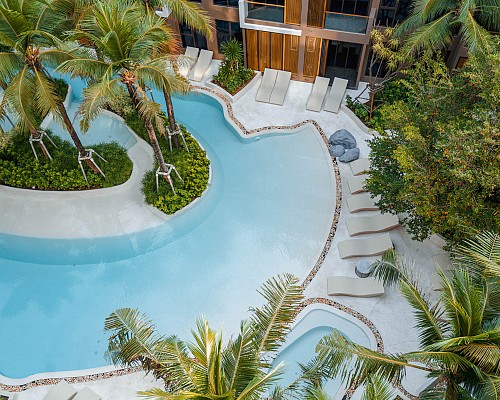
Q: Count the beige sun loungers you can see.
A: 14